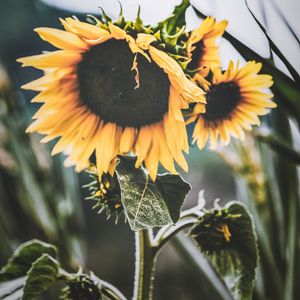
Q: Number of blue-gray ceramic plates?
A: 0